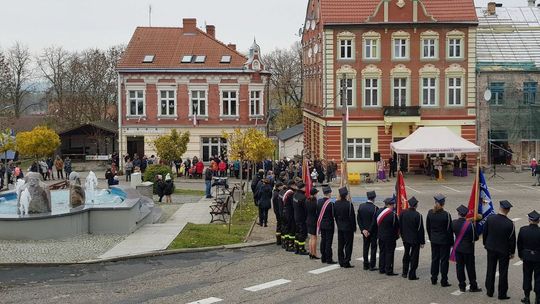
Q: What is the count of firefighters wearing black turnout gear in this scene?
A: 4